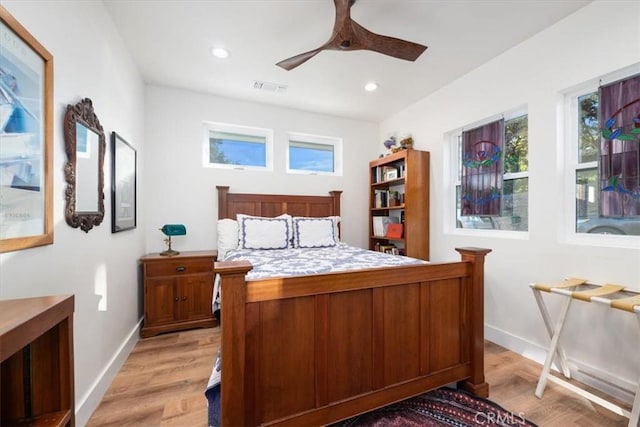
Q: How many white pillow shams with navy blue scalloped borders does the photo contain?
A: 2